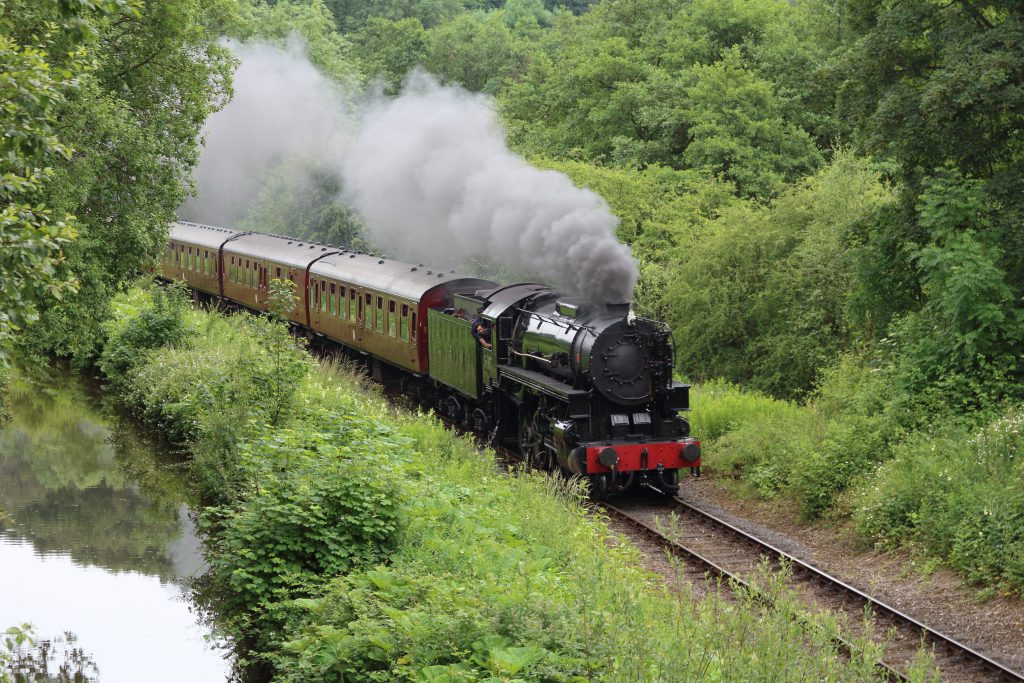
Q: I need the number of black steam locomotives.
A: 1